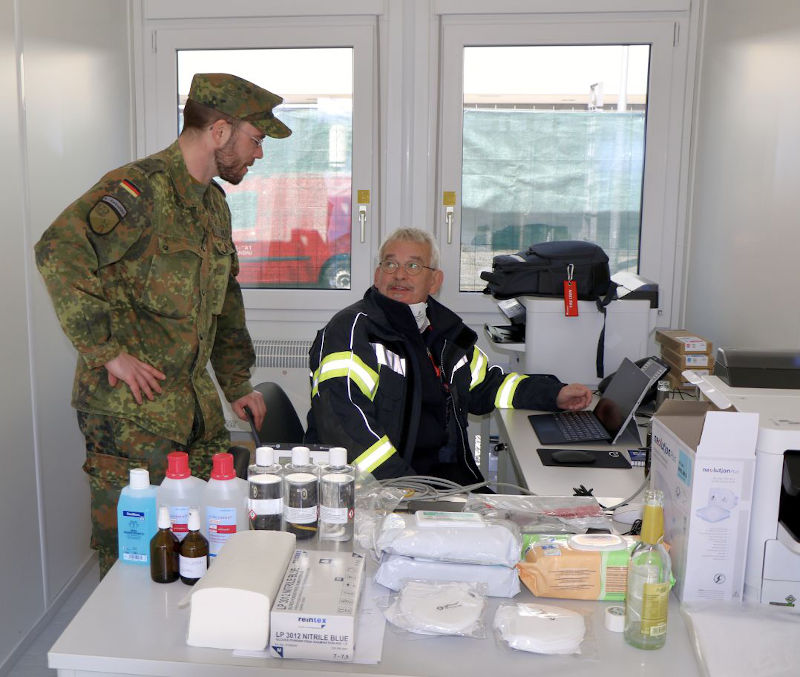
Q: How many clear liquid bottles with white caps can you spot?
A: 3